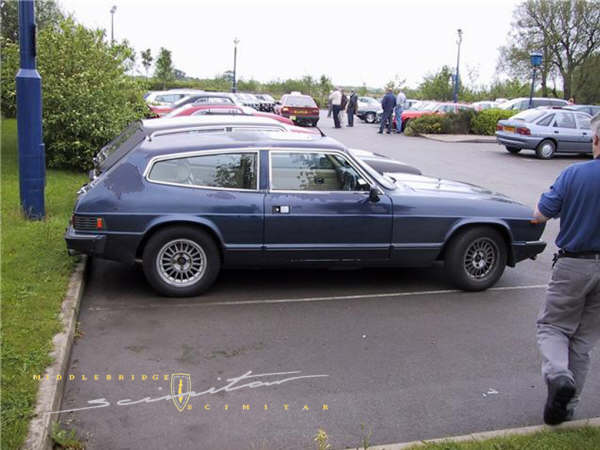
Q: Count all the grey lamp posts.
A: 3